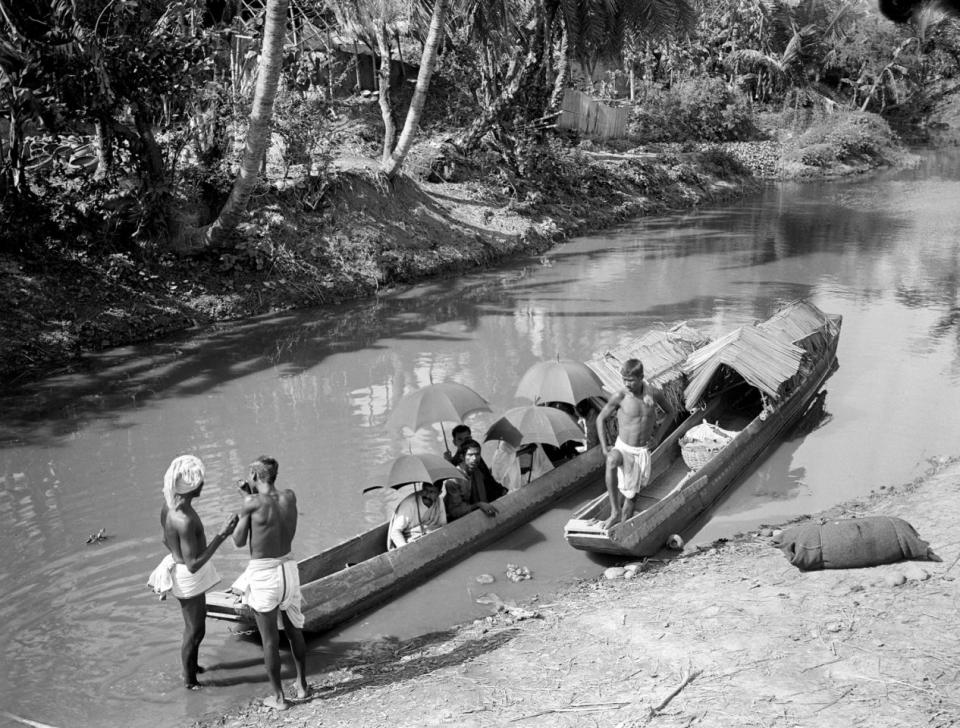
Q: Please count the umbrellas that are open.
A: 4